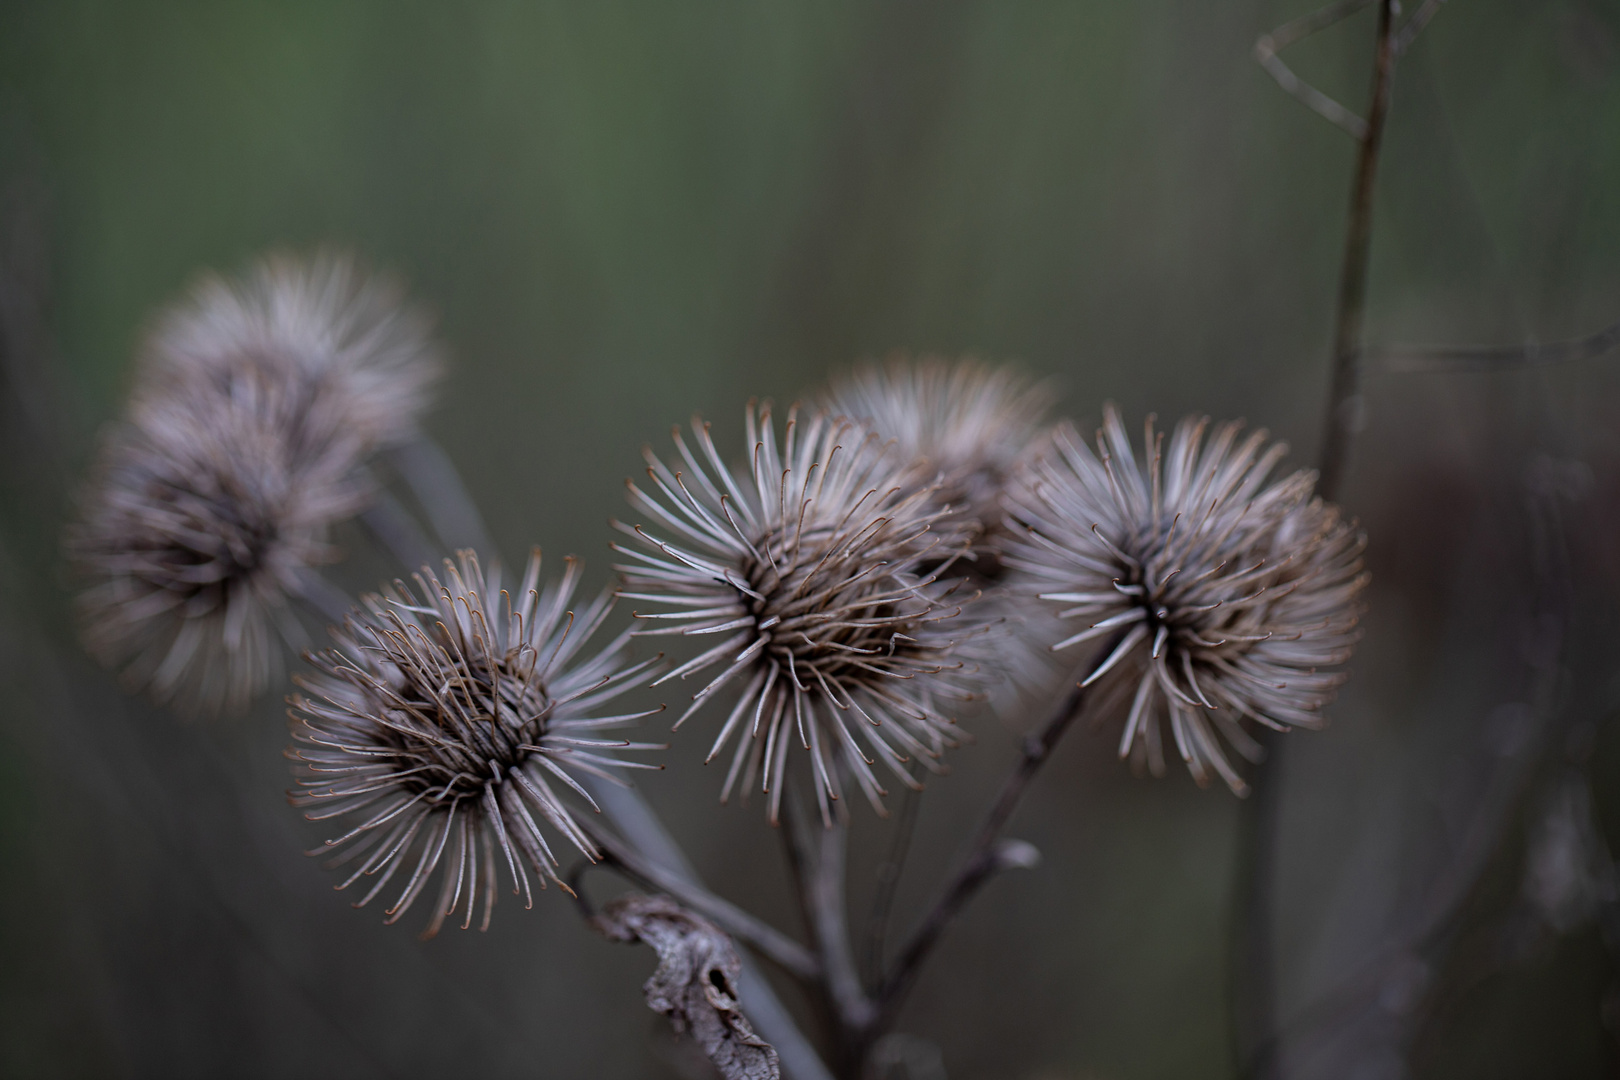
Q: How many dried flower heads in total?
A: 6